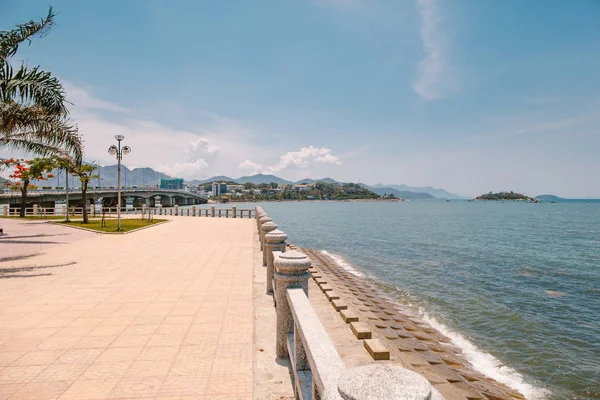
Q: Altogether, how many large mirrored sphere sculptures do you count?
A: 0